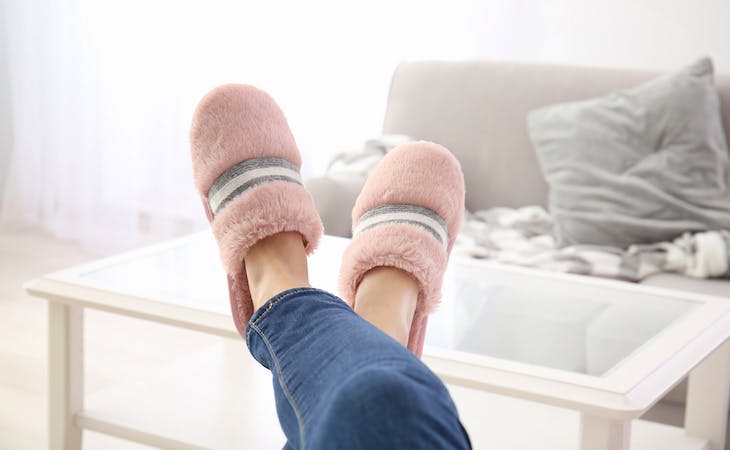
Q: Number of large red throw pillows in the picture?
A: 0